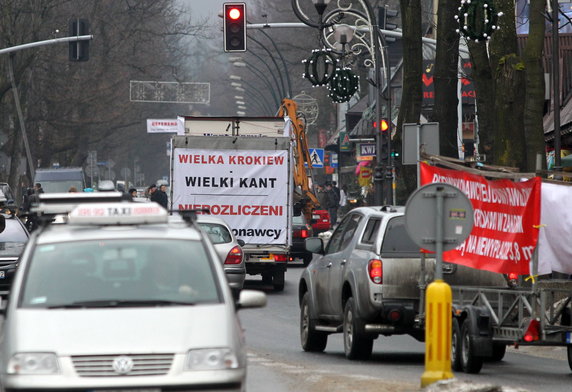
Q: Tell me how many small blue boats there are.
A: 0